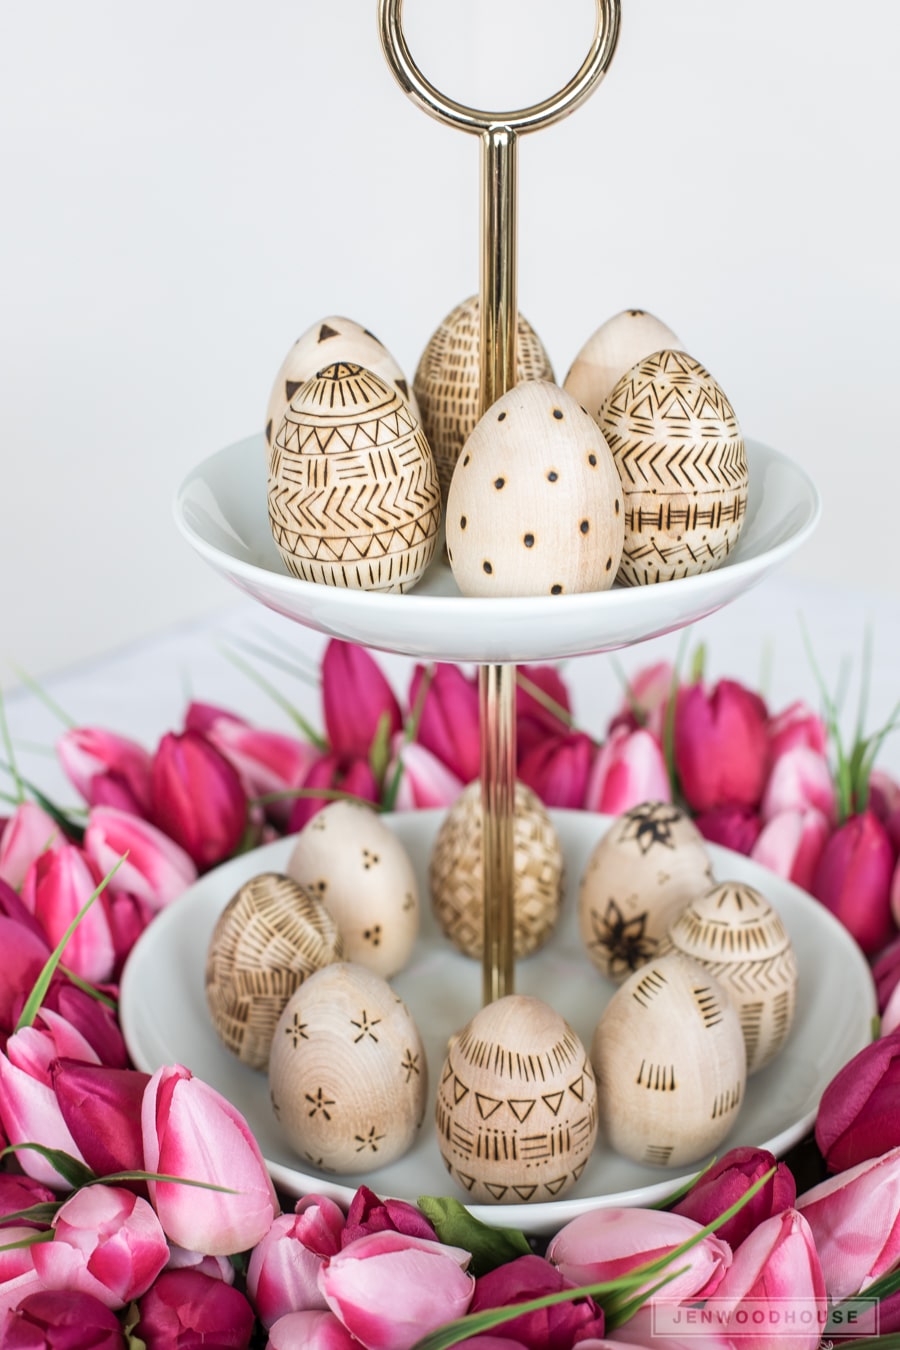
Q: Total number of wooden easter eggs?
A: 14